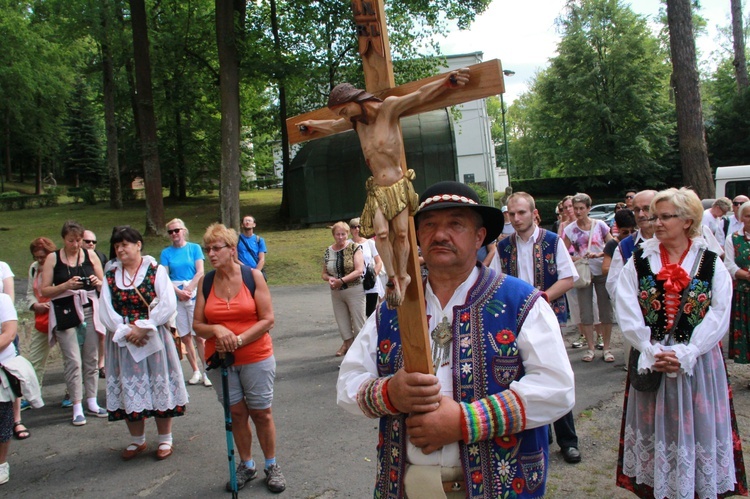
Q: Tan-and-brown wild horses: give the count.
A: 0